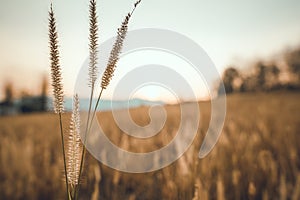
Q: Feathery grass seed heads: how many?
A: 4